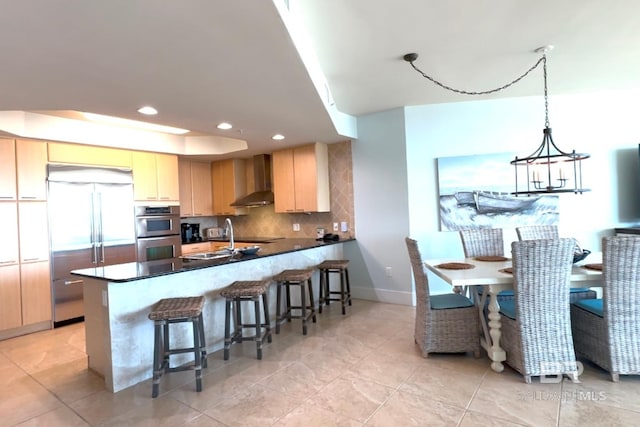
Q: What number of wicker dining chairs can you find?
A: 5